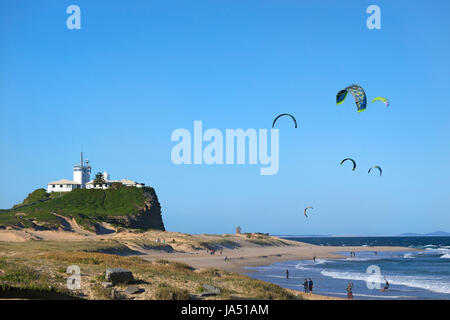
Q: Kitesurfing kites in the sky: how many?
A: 6